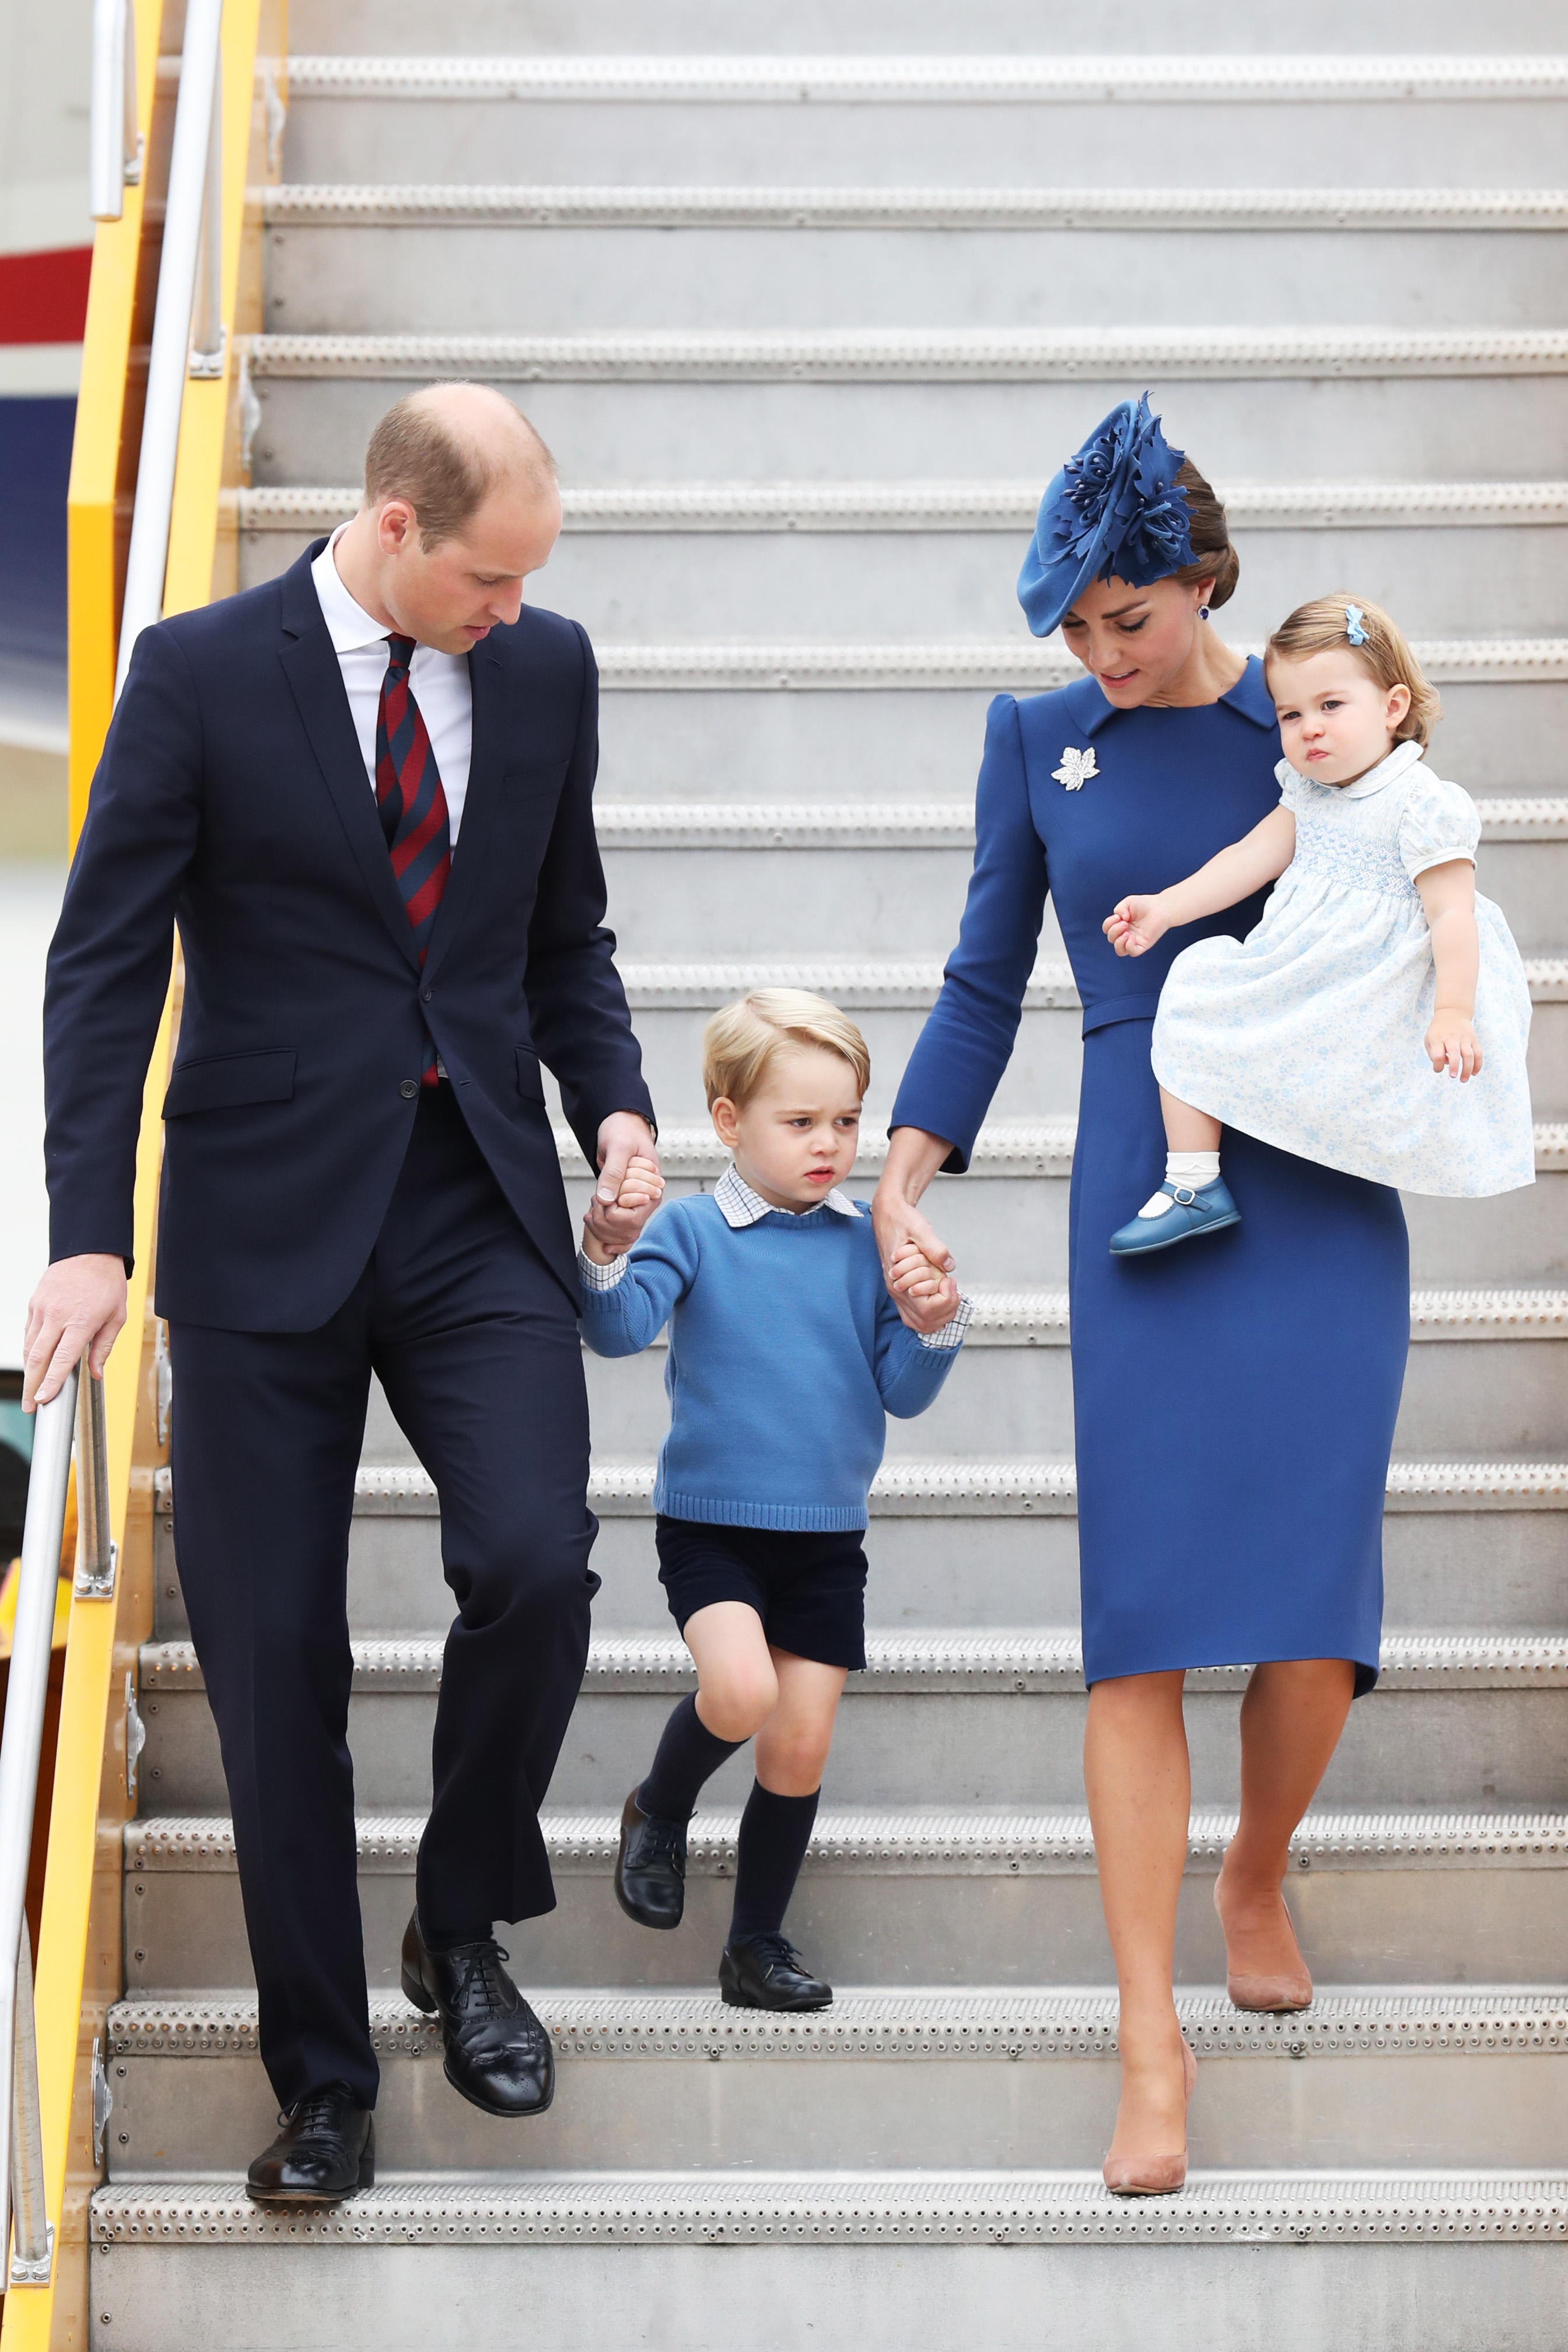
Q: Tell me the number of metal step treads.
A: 14